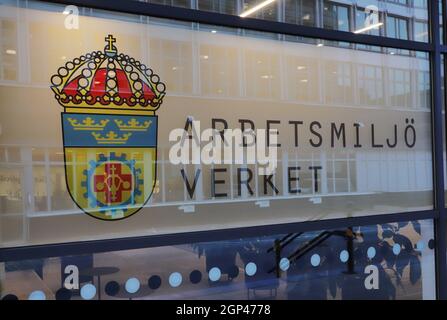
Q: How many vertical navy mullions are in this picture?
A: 1